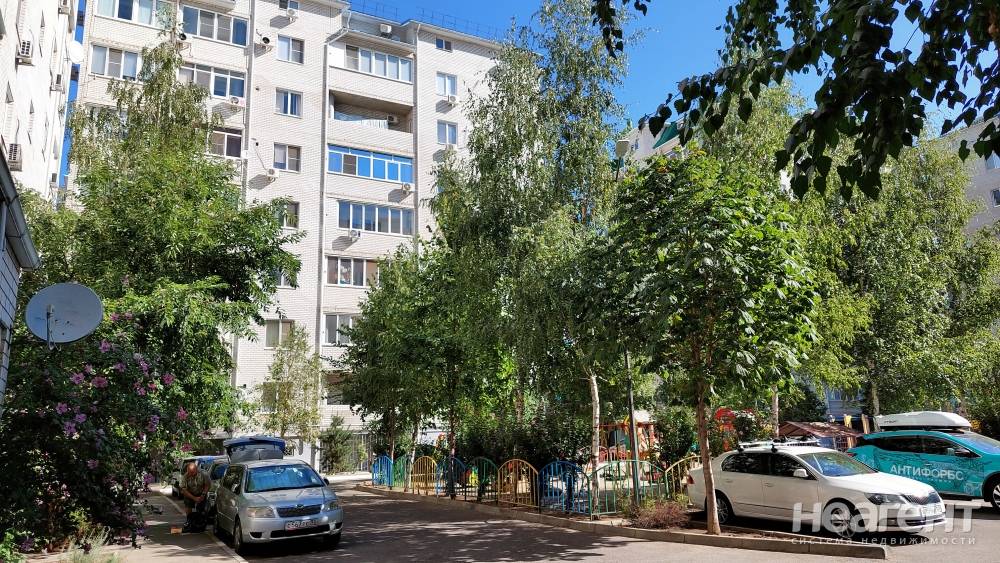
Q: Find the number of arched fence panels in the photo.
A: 9